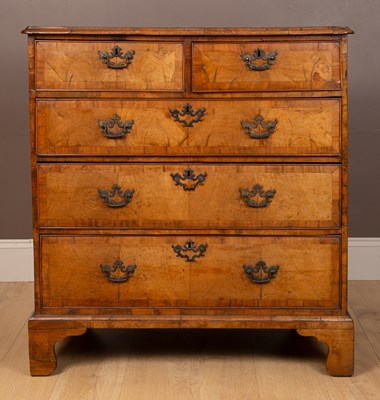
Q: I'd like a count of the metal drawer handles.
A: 8